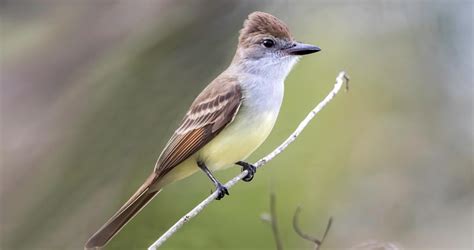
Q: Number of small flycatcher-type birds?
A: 1